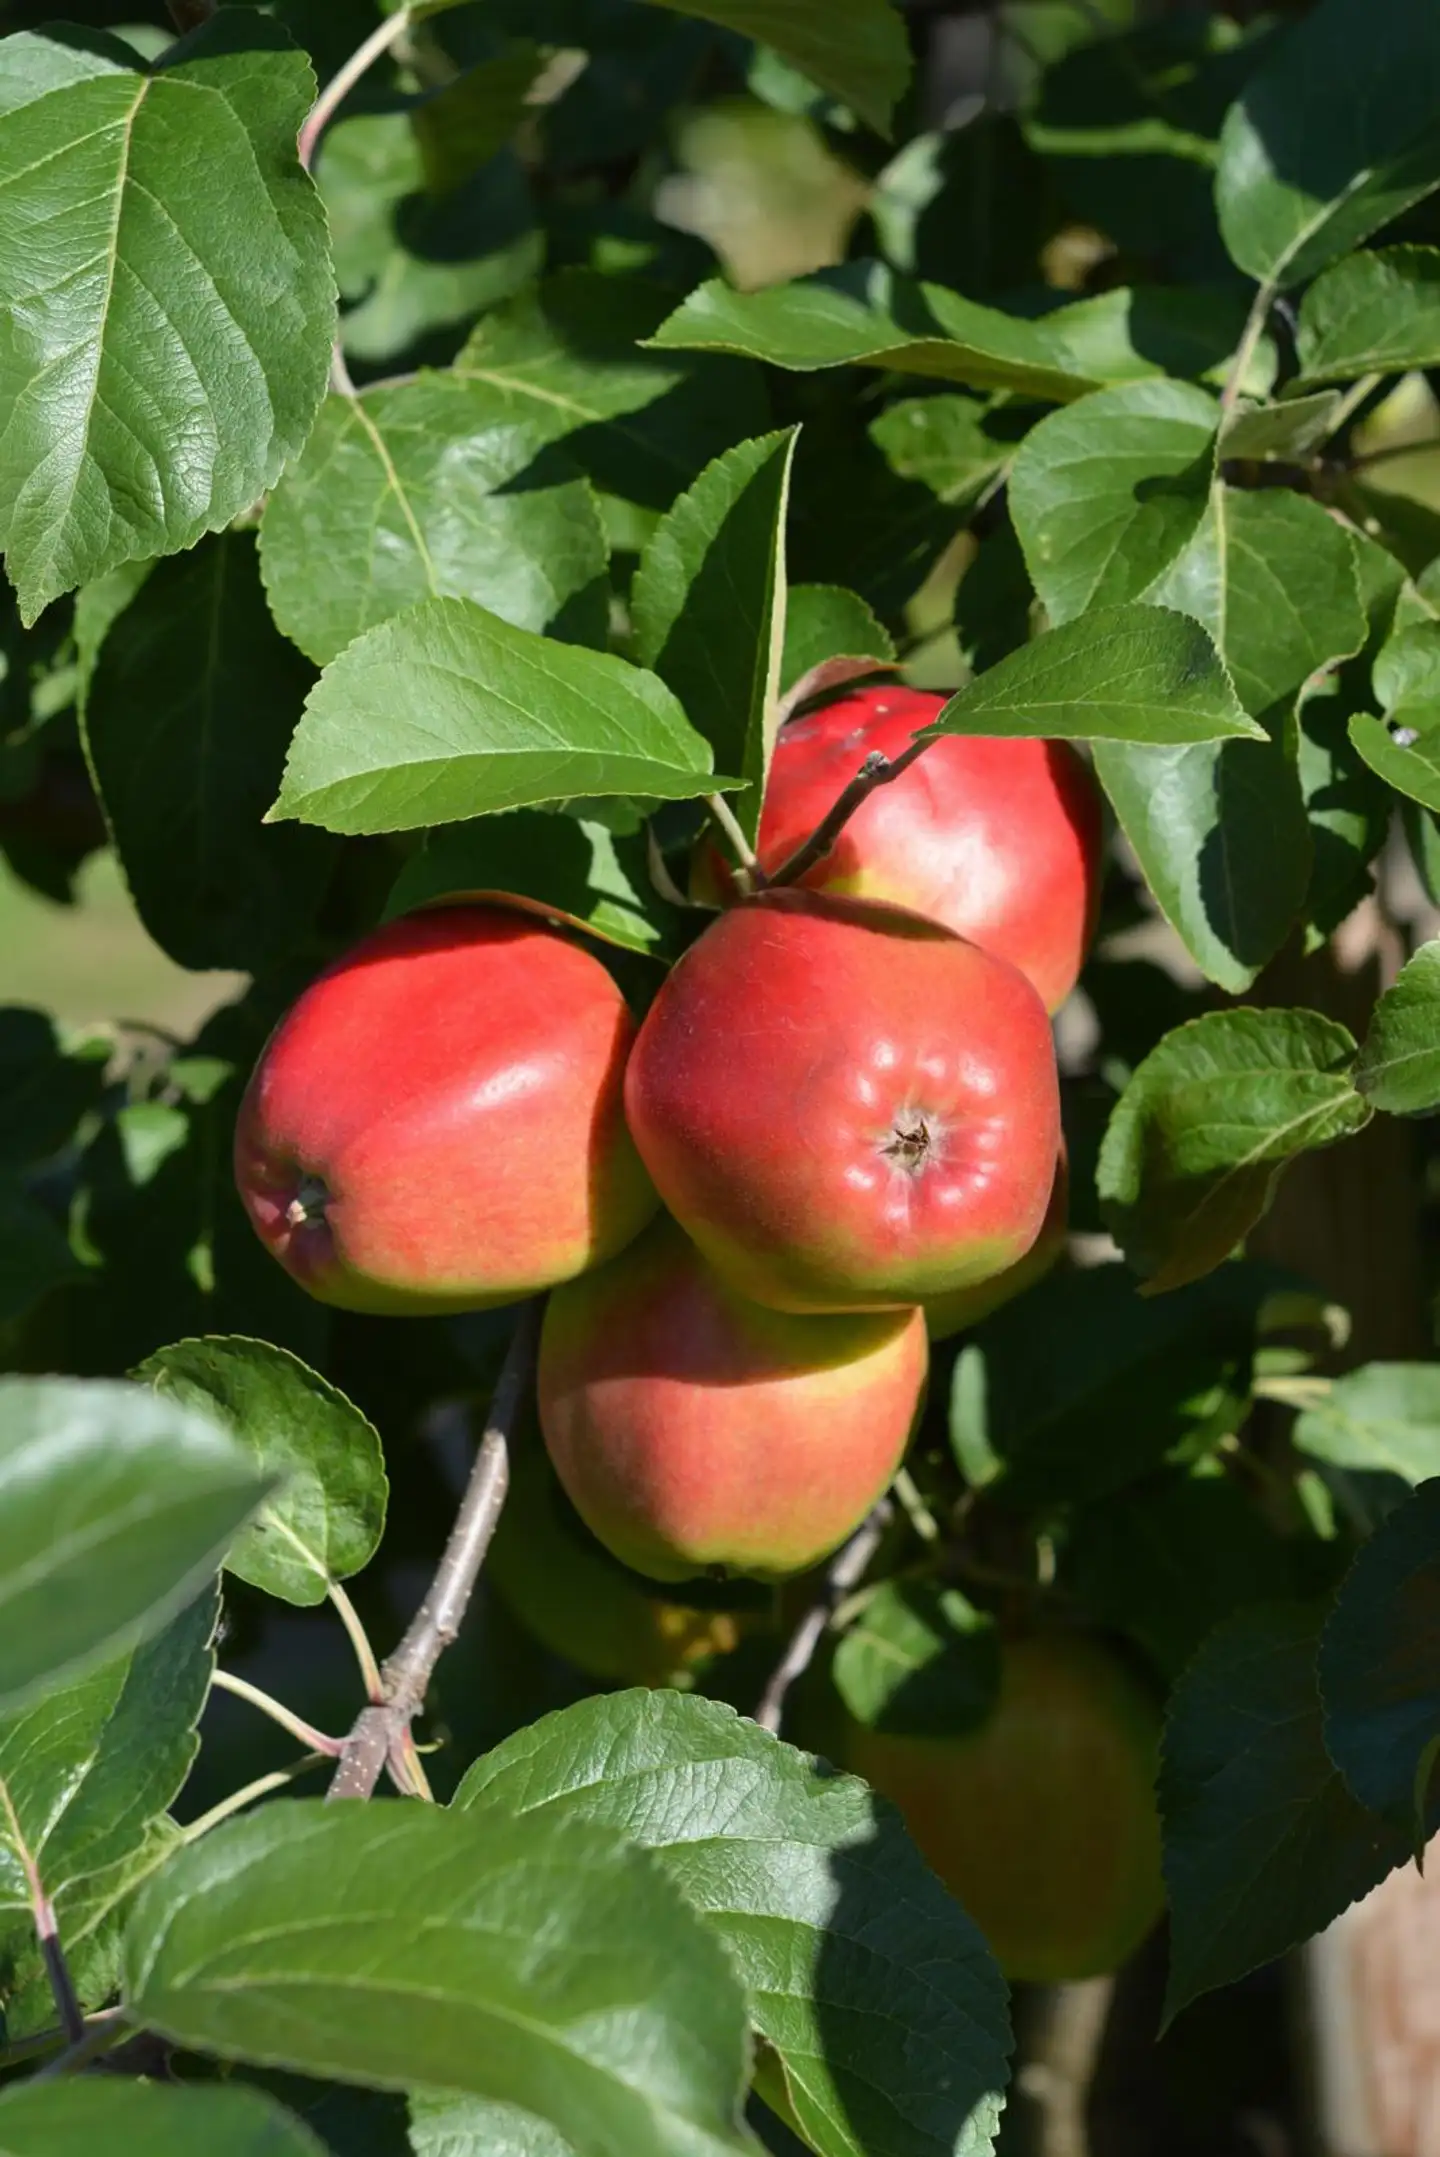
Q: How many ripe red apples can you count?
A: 4